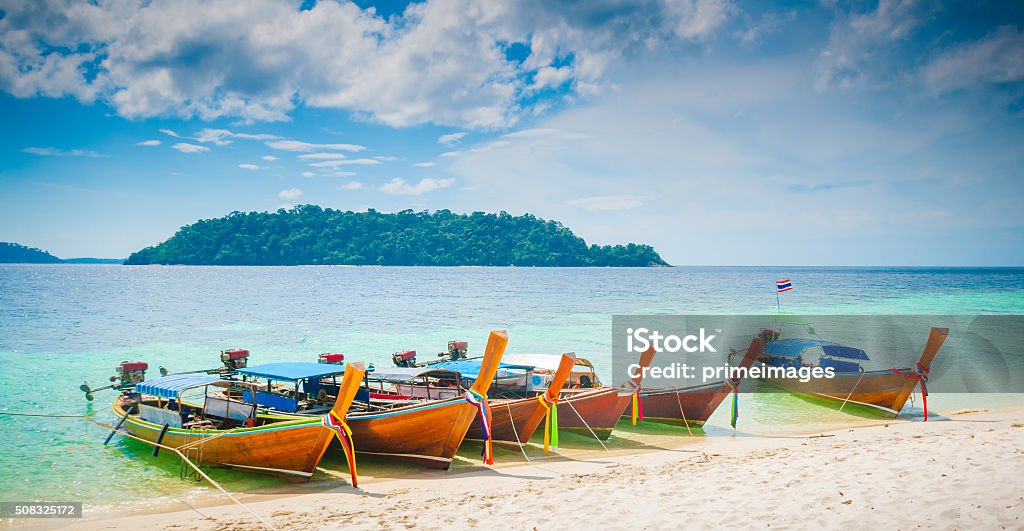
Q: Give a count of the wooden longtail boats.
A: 6